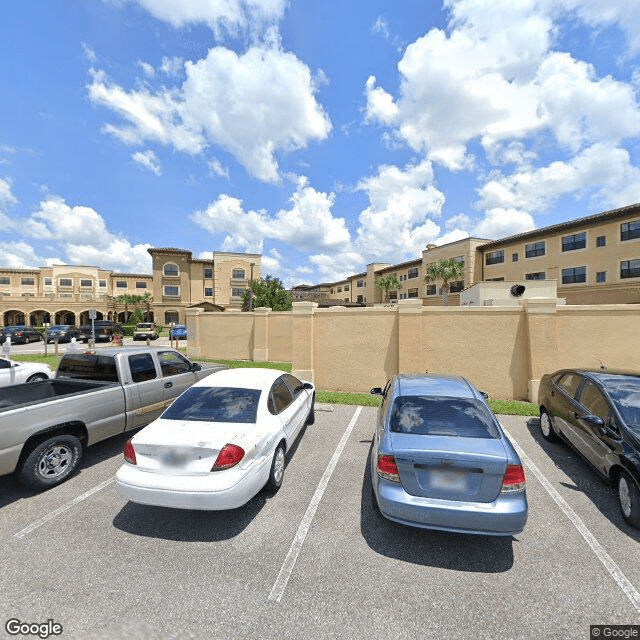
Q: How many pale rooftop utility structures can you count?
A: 1